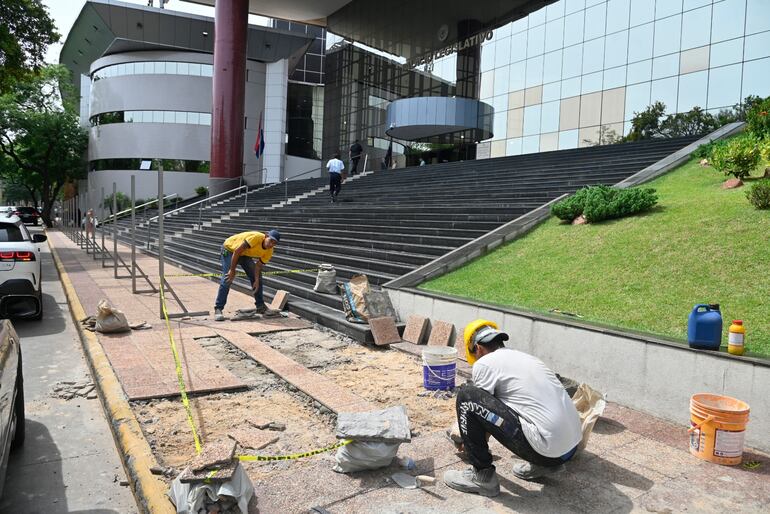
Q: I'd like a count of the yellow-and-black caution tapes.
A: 3